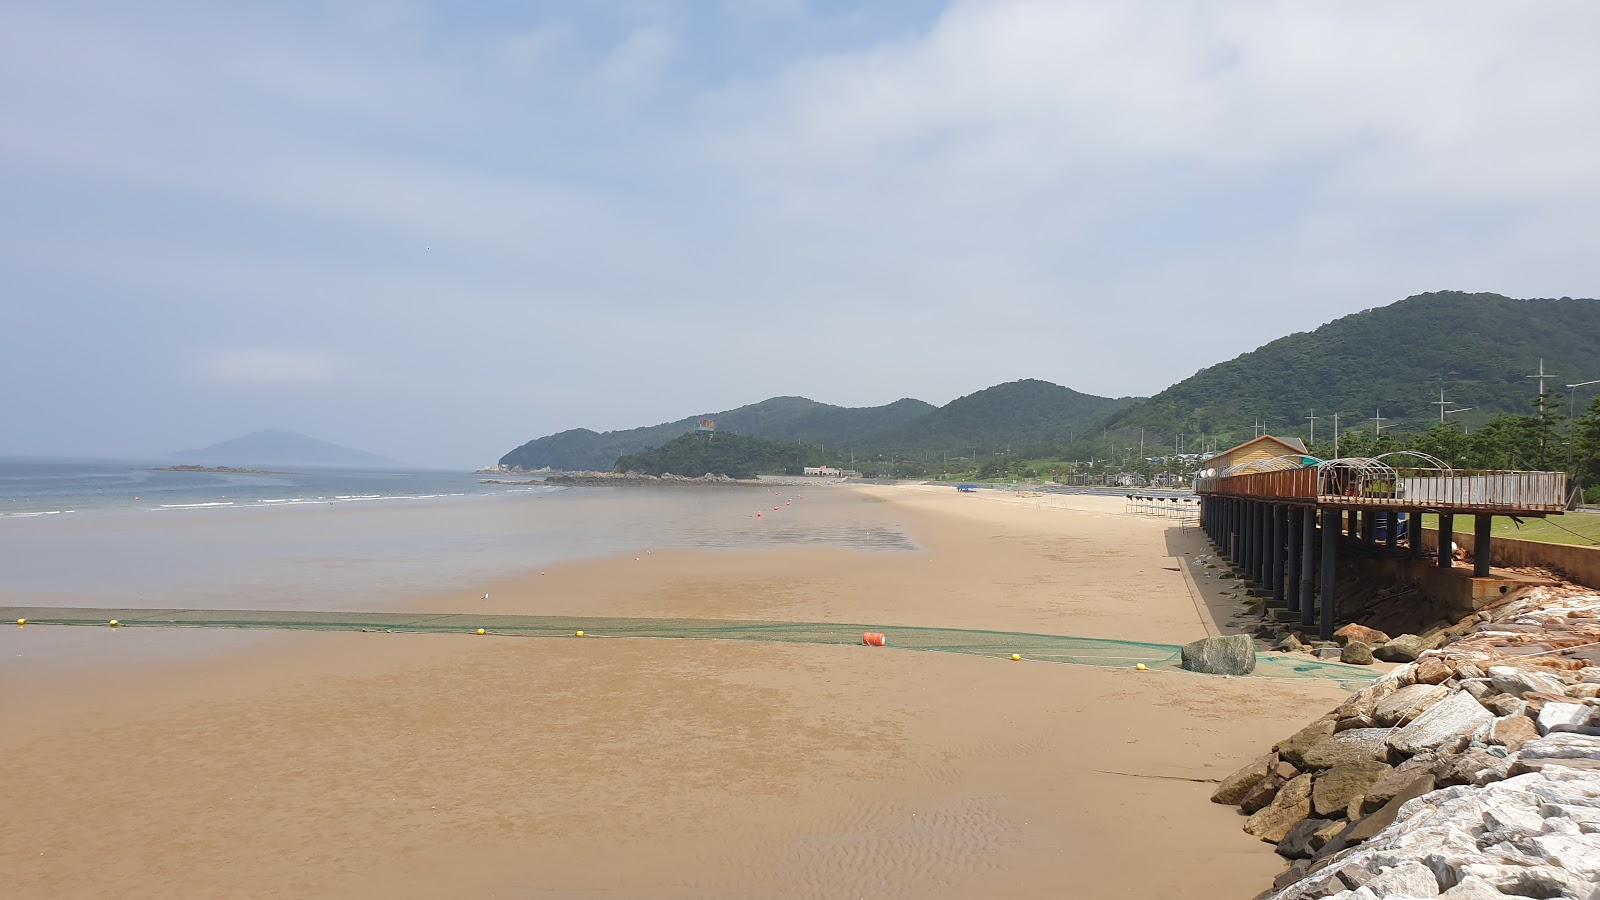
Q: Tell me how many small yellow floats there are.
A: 6